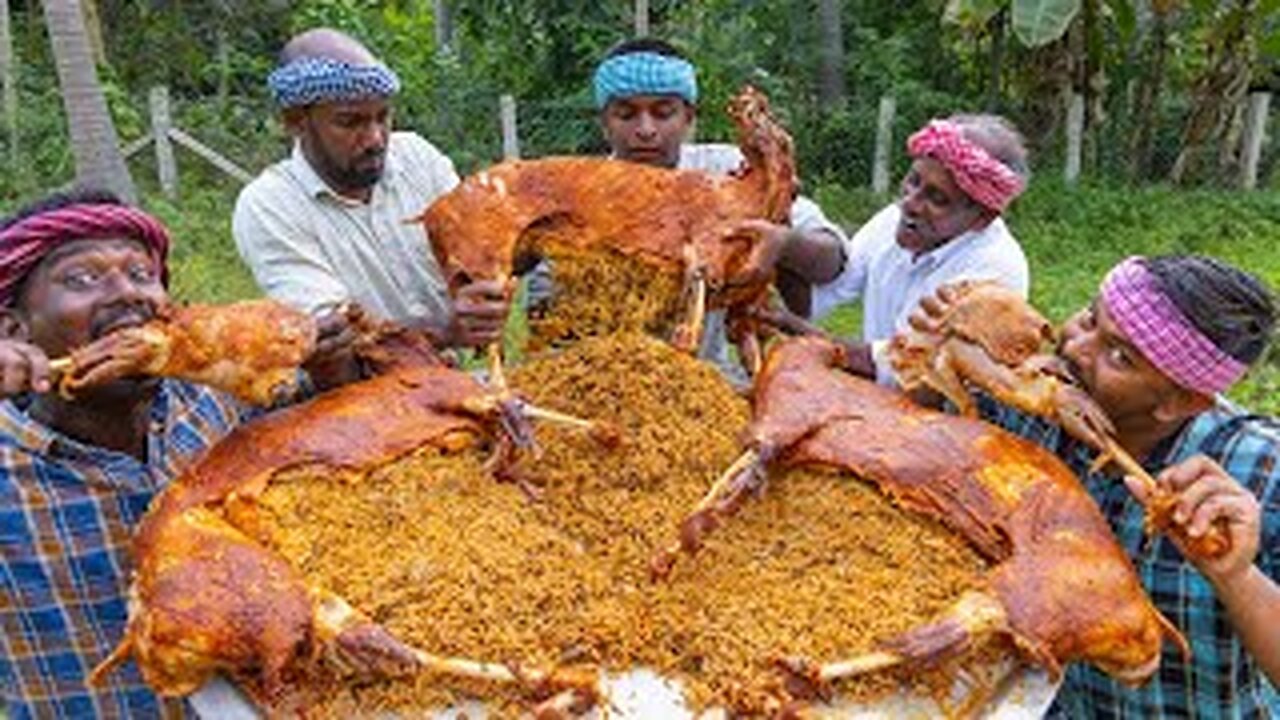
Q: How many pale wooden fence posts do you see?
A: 5